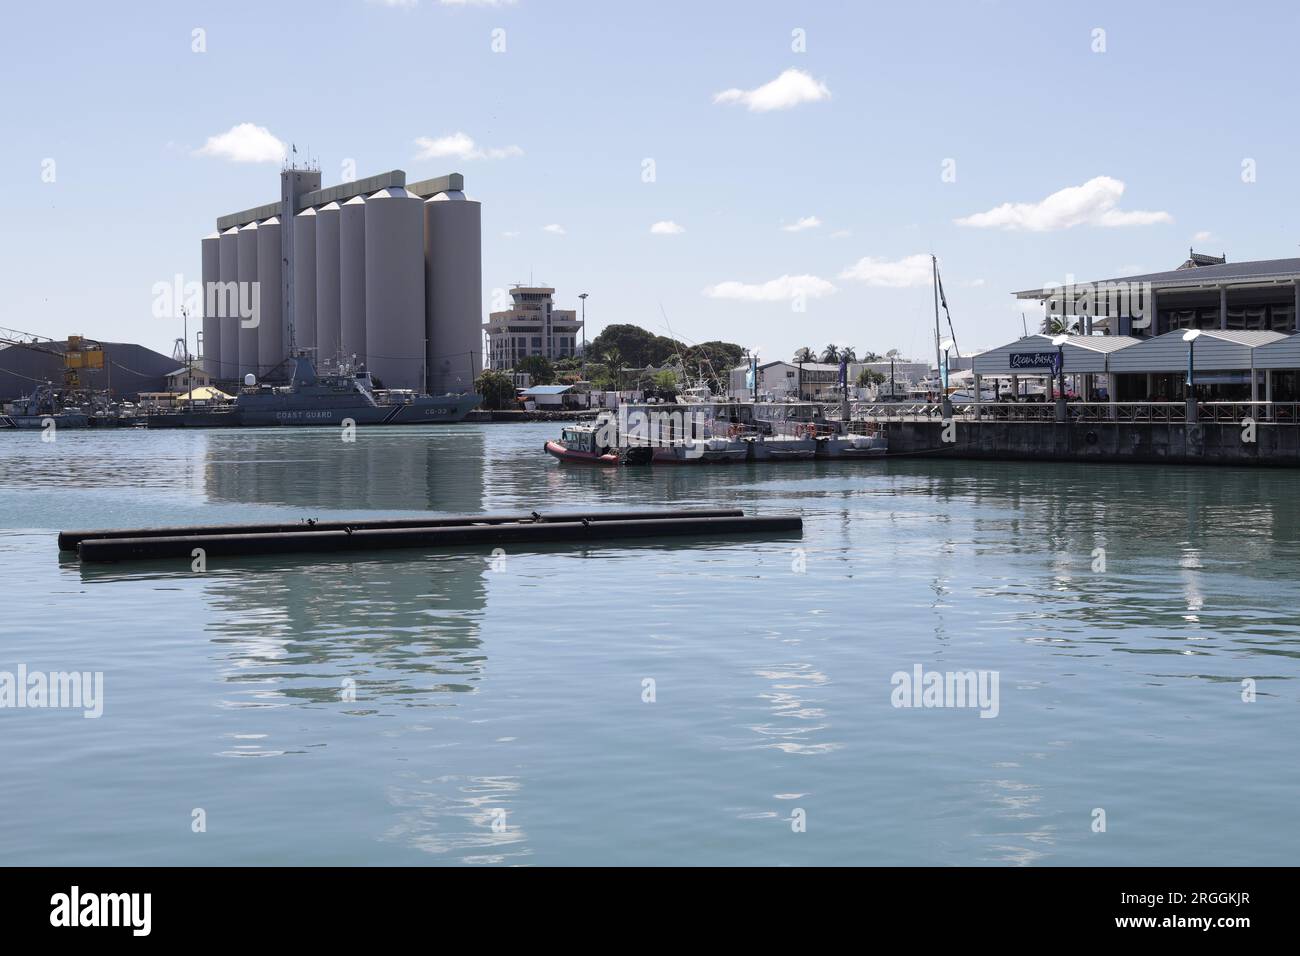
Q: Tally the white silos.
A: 9